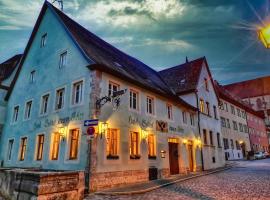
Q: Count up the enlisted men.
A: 0